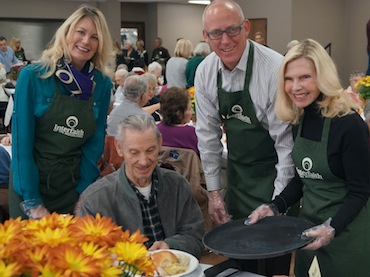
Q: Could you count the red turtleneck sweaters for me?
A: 0